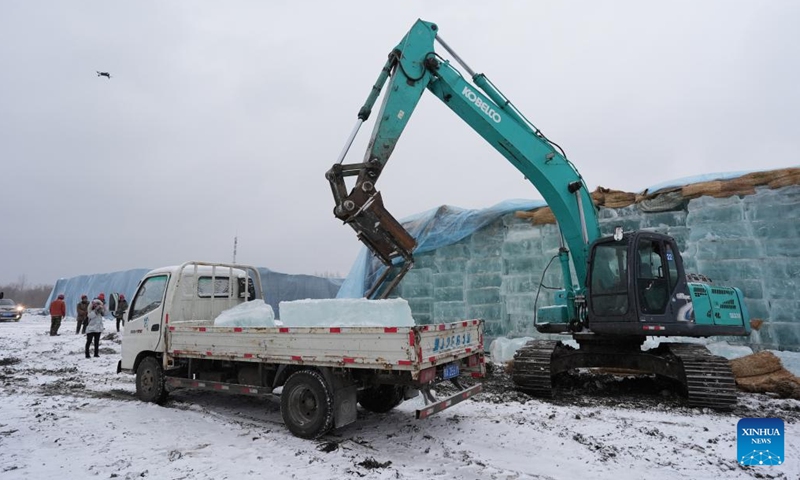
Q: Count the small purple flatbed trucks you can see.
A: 0